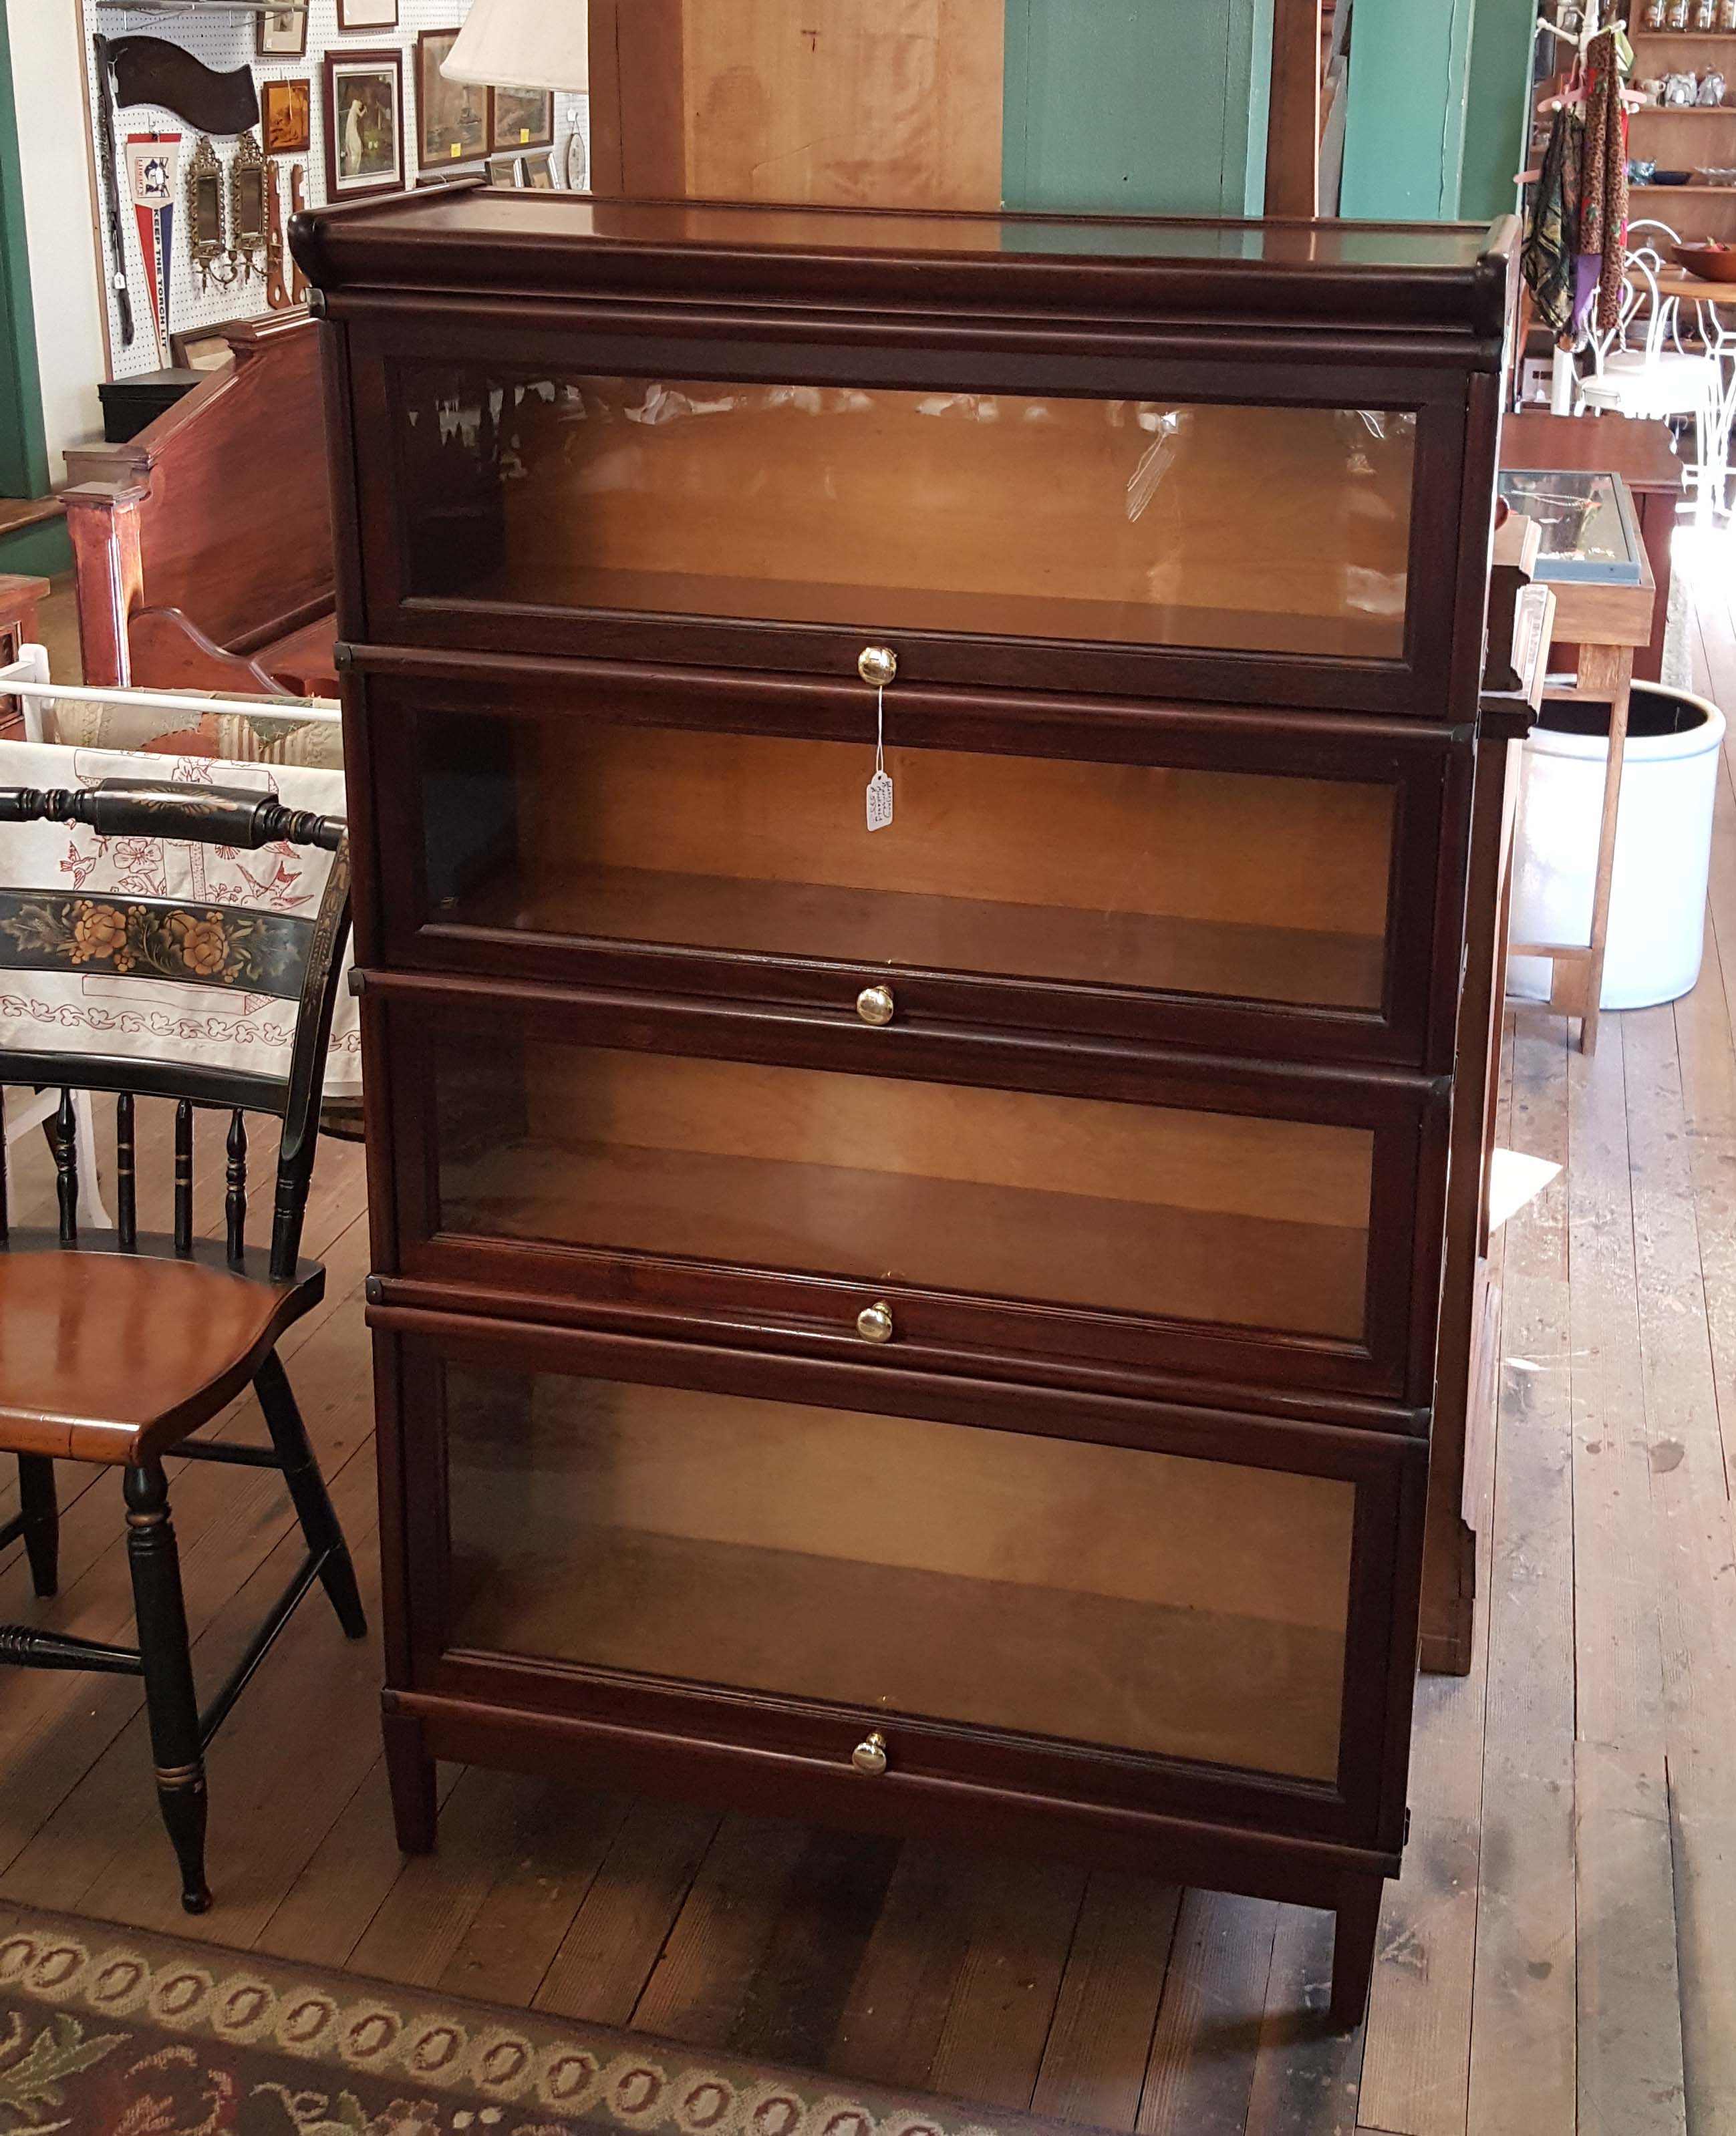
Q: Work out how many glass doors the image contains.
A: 4